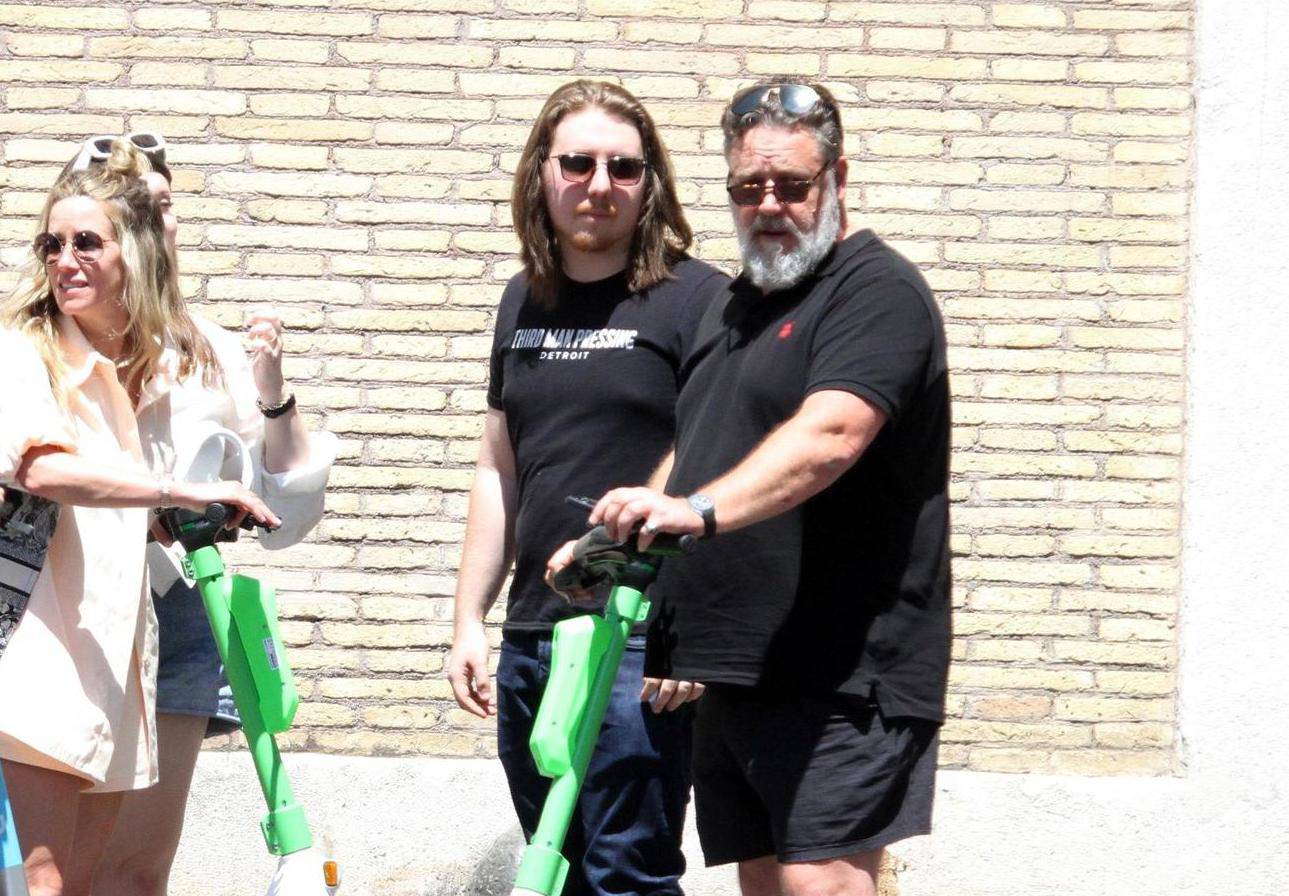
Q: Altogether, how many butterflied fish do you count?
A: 0